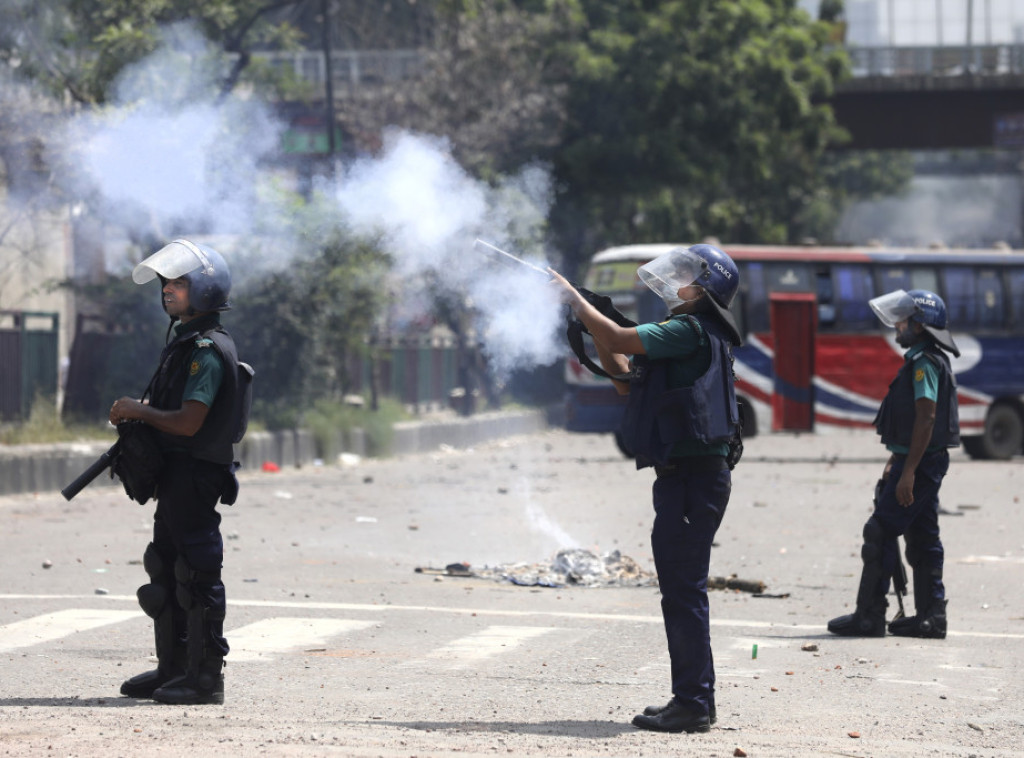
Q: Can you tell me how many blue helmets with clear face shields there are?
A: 3